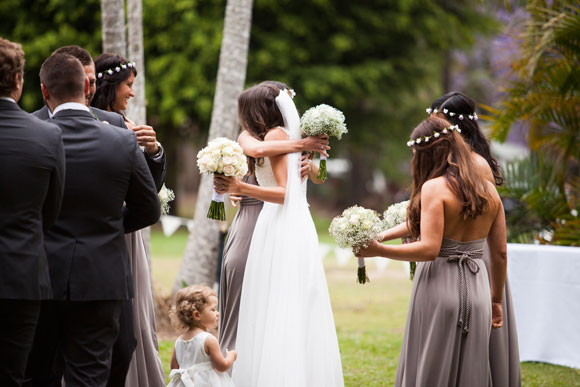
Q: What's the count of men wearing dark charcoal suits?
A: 3